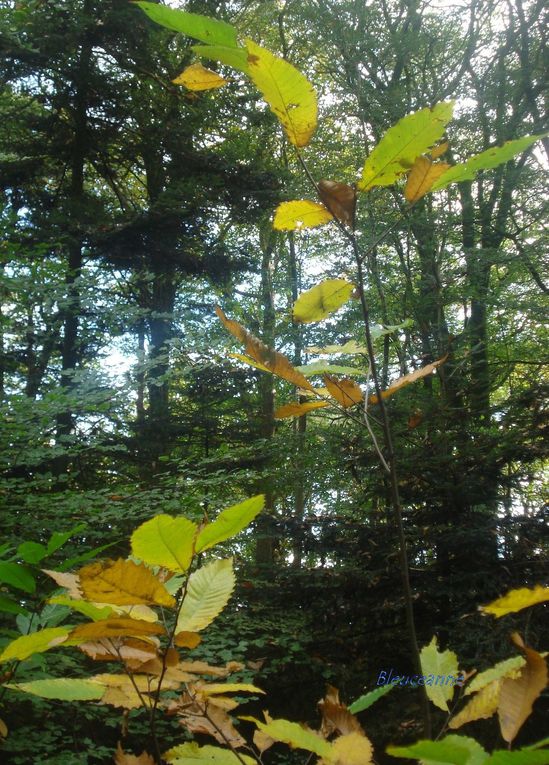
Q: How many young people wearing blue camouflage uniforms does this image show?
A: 0